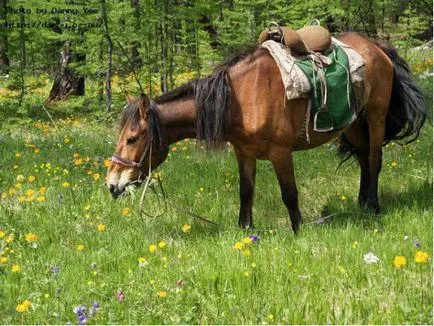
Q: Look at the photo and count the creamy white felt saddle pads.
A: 1